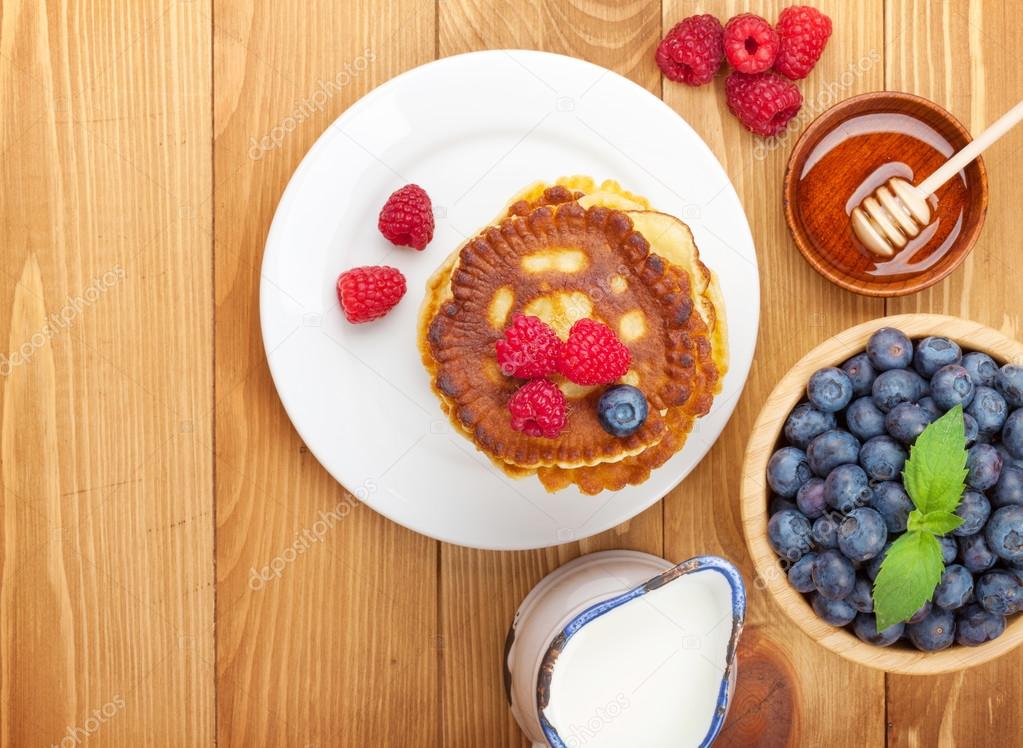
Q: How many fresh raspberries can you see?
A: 9